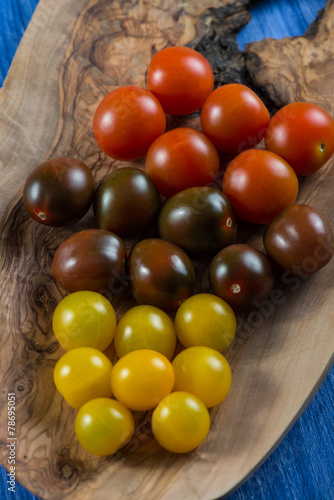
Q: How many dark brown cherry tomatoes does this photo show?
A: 7